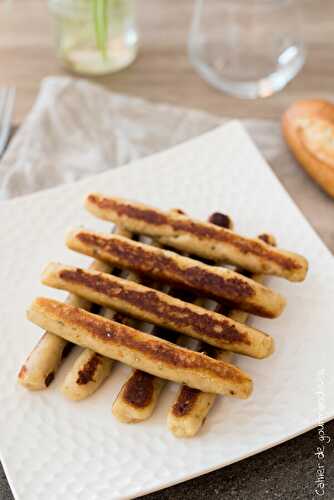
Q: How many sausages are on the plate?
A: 8